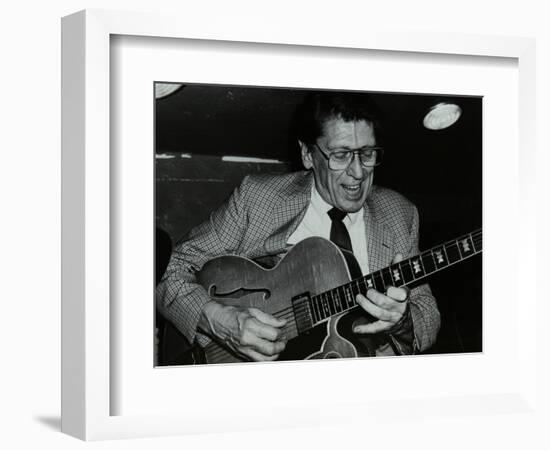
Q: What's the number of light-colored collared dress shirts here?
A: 1